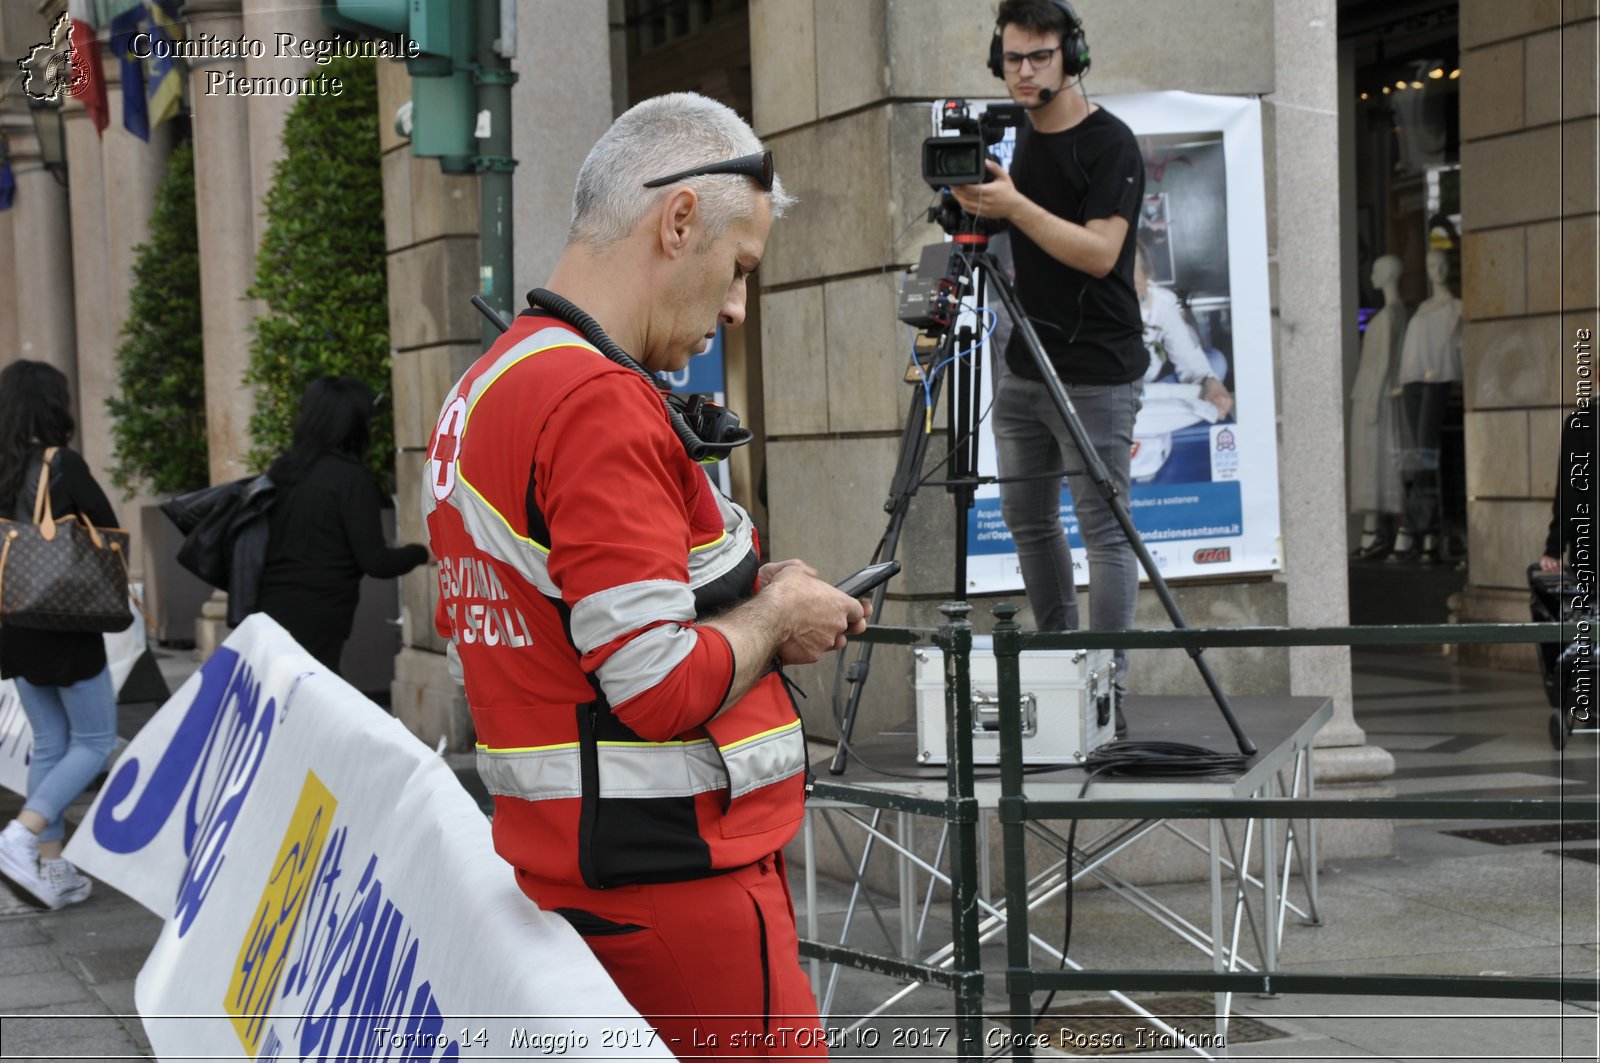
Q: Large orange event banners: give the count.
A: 0